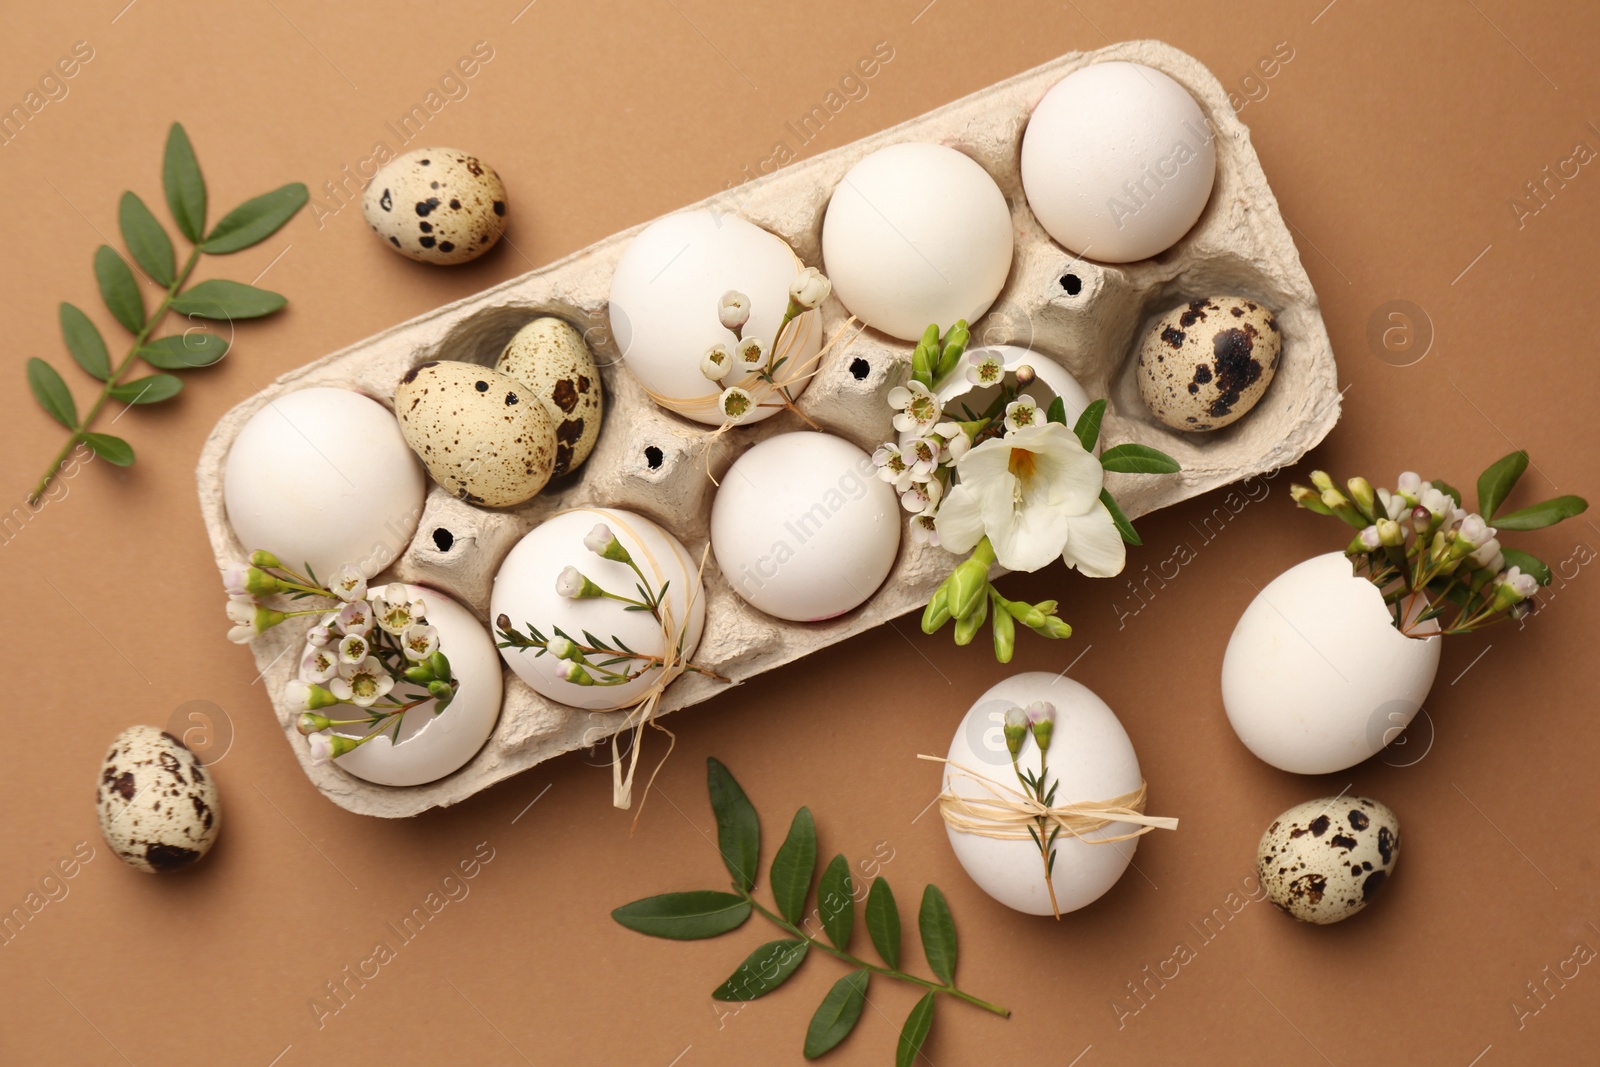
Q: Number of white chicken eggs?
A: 10